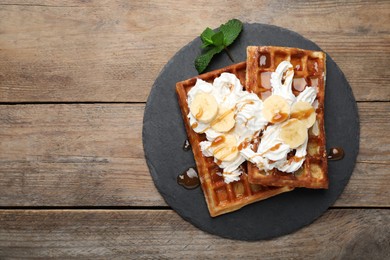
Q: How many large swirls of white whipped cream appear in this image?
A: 2